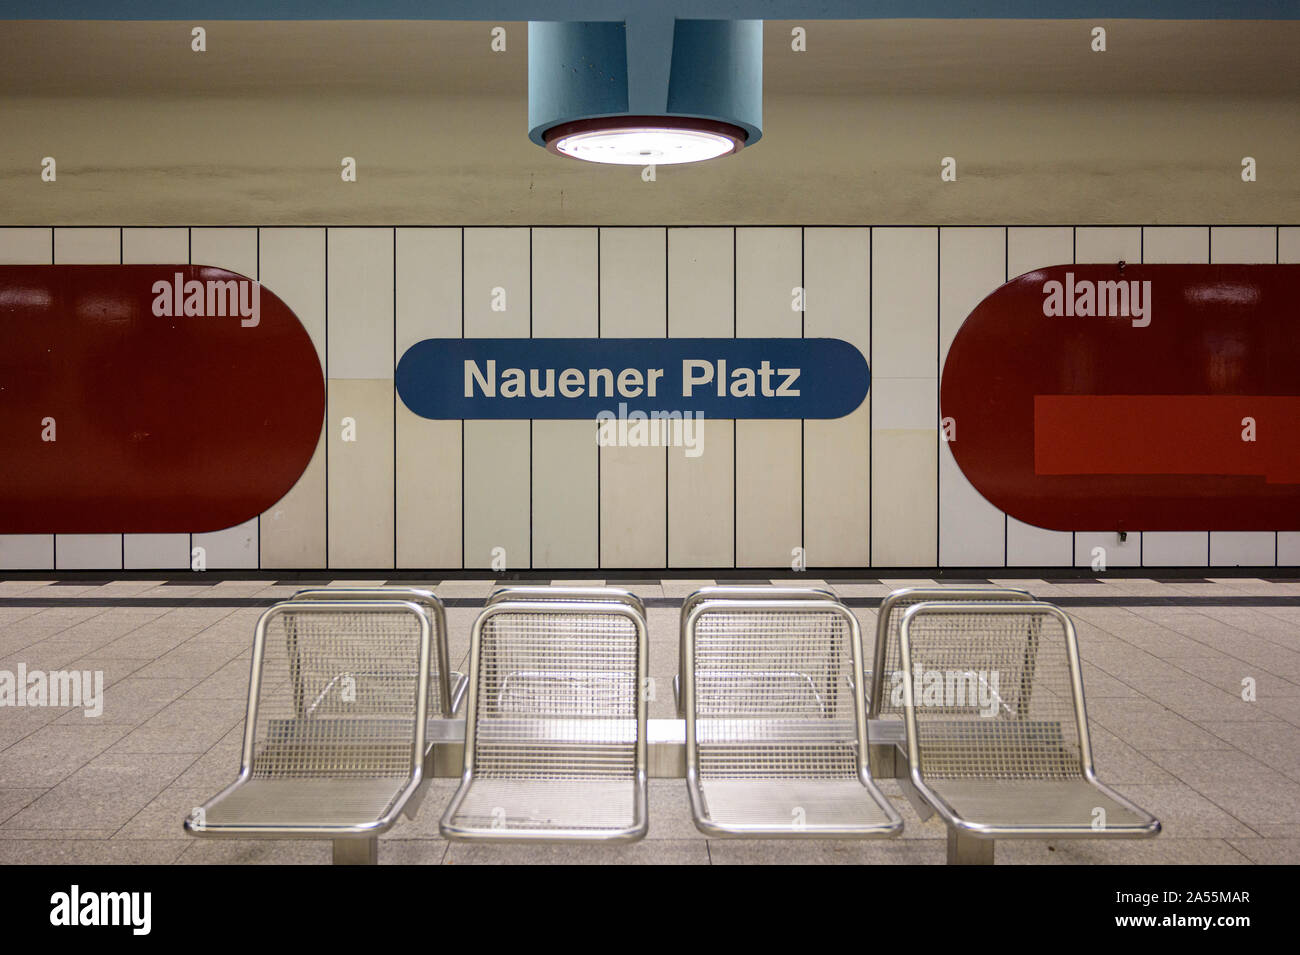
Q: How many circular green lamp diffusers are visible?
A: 0